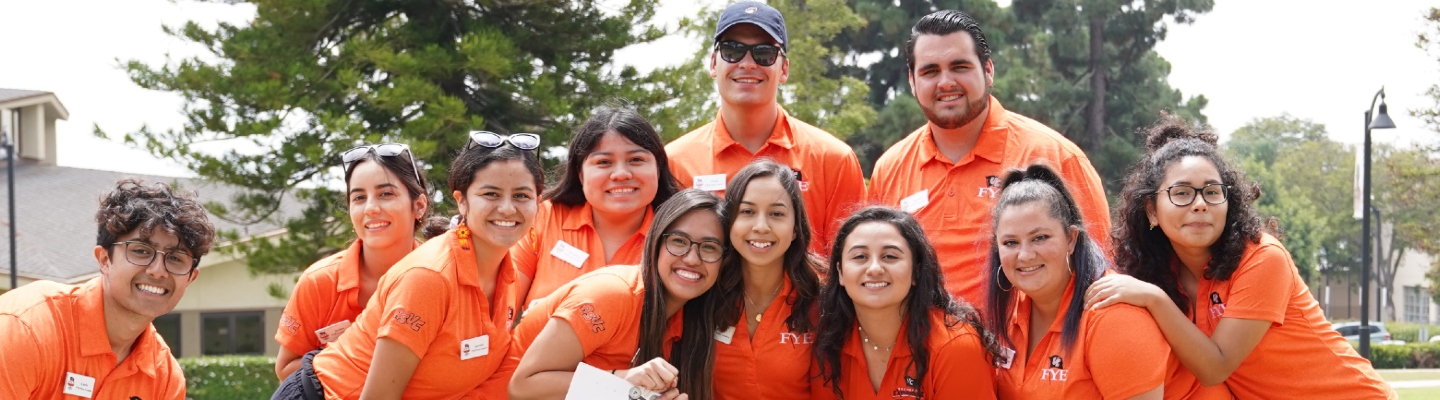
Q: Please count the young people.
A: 11